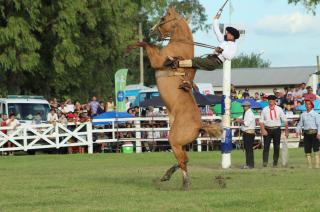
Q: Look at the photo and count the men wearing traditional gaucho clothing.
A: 4